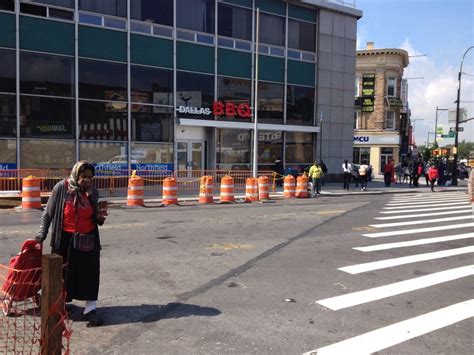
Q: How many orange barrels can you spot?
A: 9